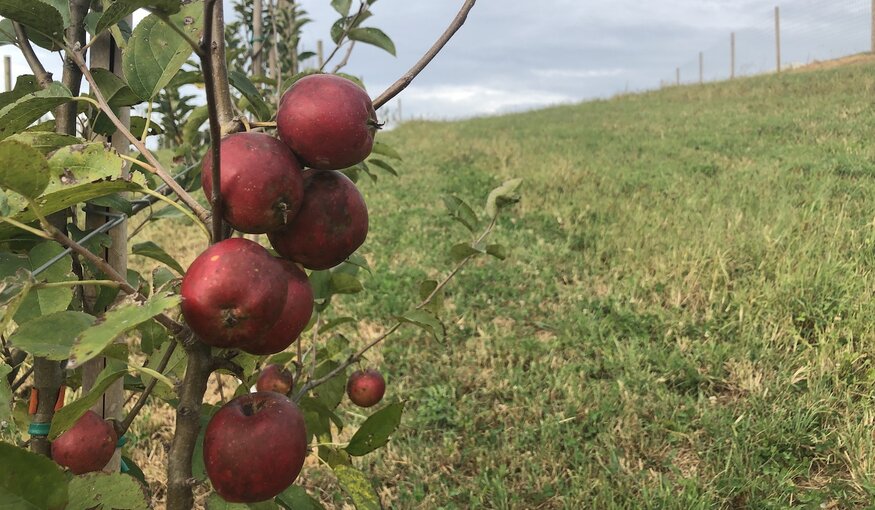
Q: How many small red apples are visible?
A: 2